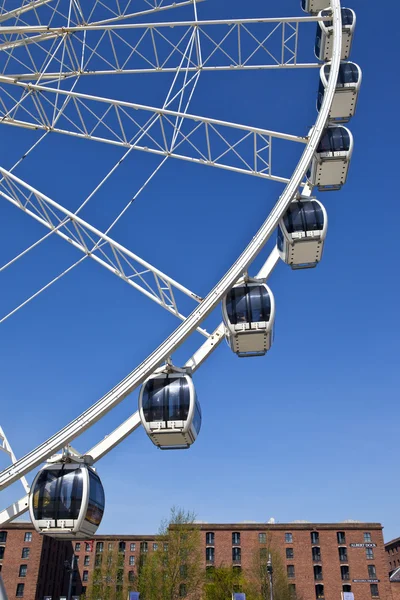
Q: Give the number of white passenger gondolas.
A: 8